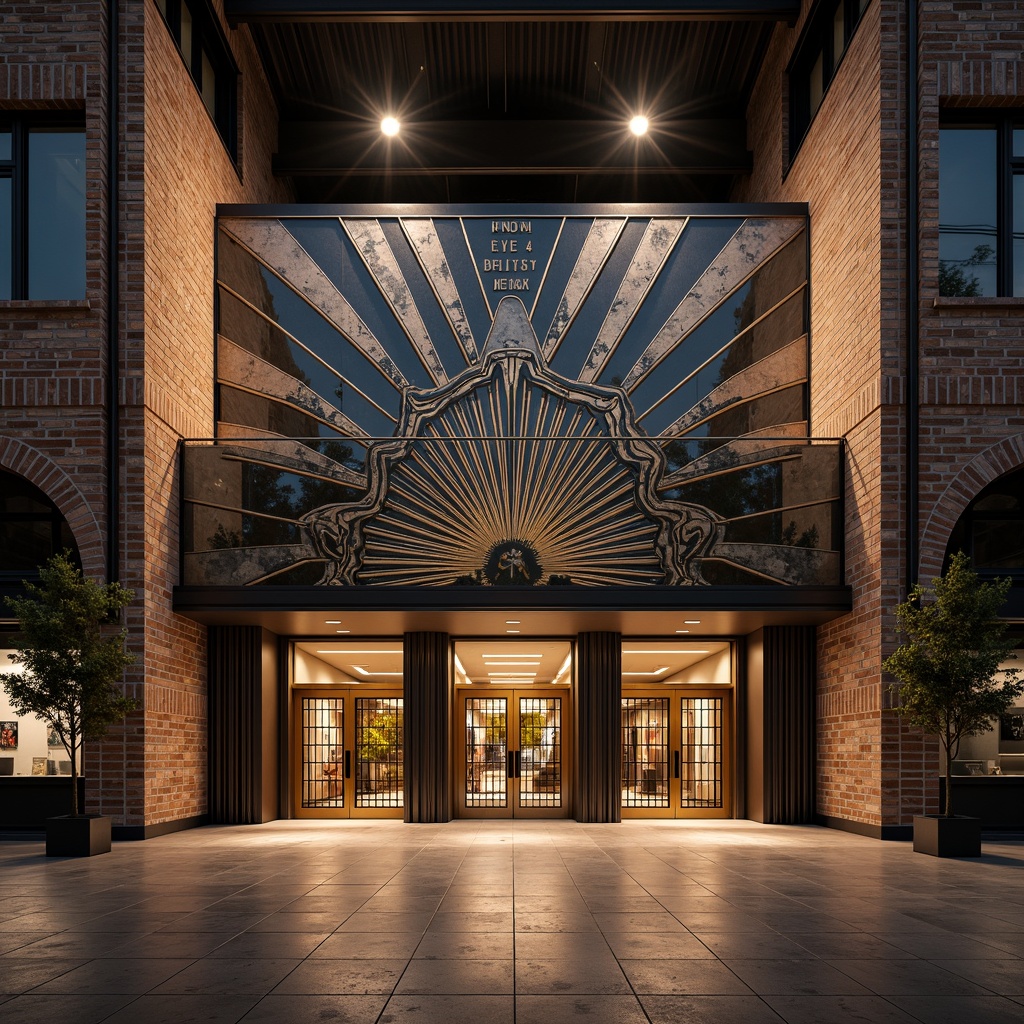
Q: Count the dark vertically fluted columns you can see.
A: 4